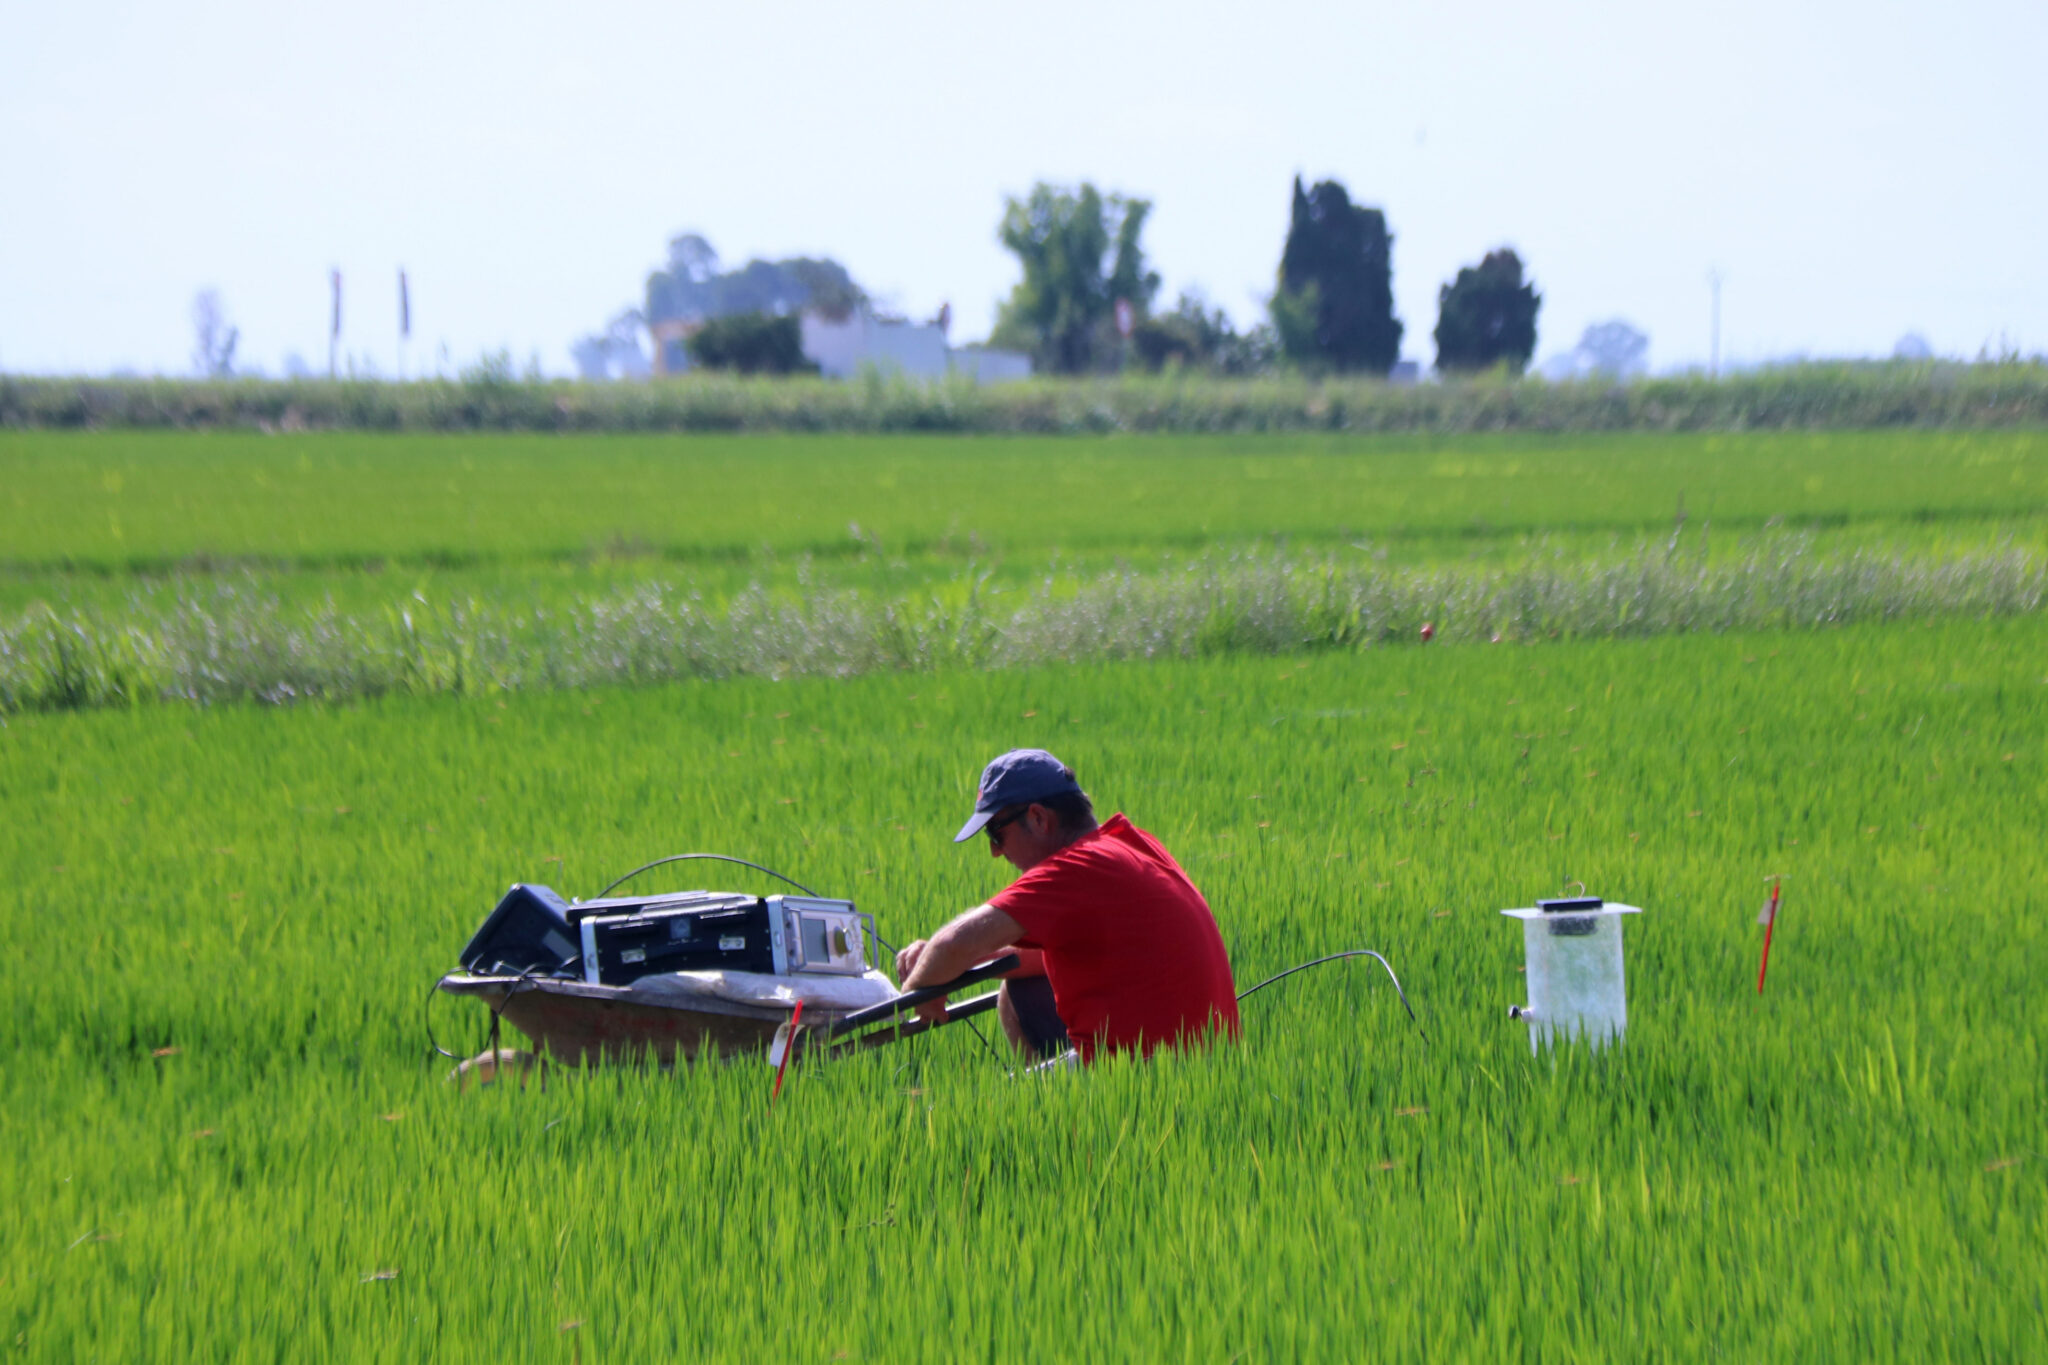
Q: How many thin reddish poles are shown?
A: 2